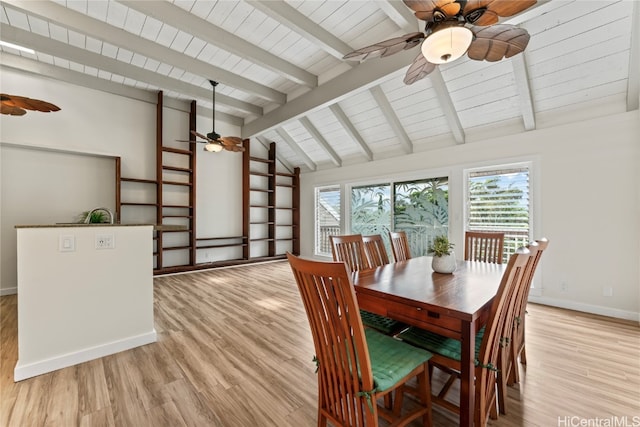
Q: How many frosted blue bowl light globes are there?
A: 0